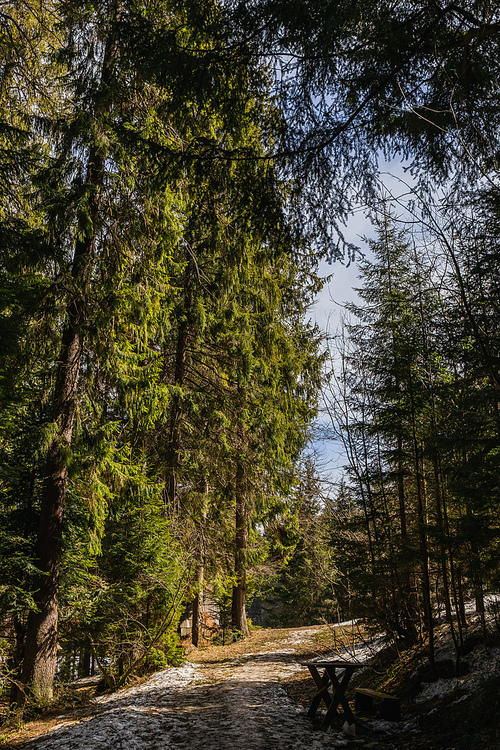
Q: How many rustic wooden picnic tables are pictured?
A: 1